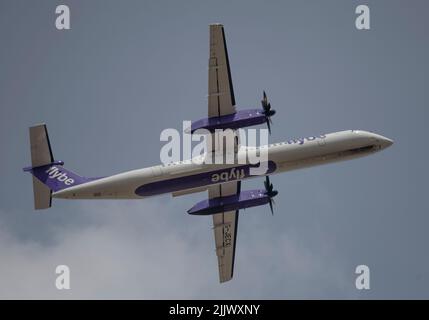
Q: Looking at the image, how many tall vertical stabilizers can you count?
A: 1